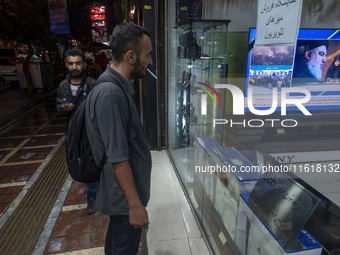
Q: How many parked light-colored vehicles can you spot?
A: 1